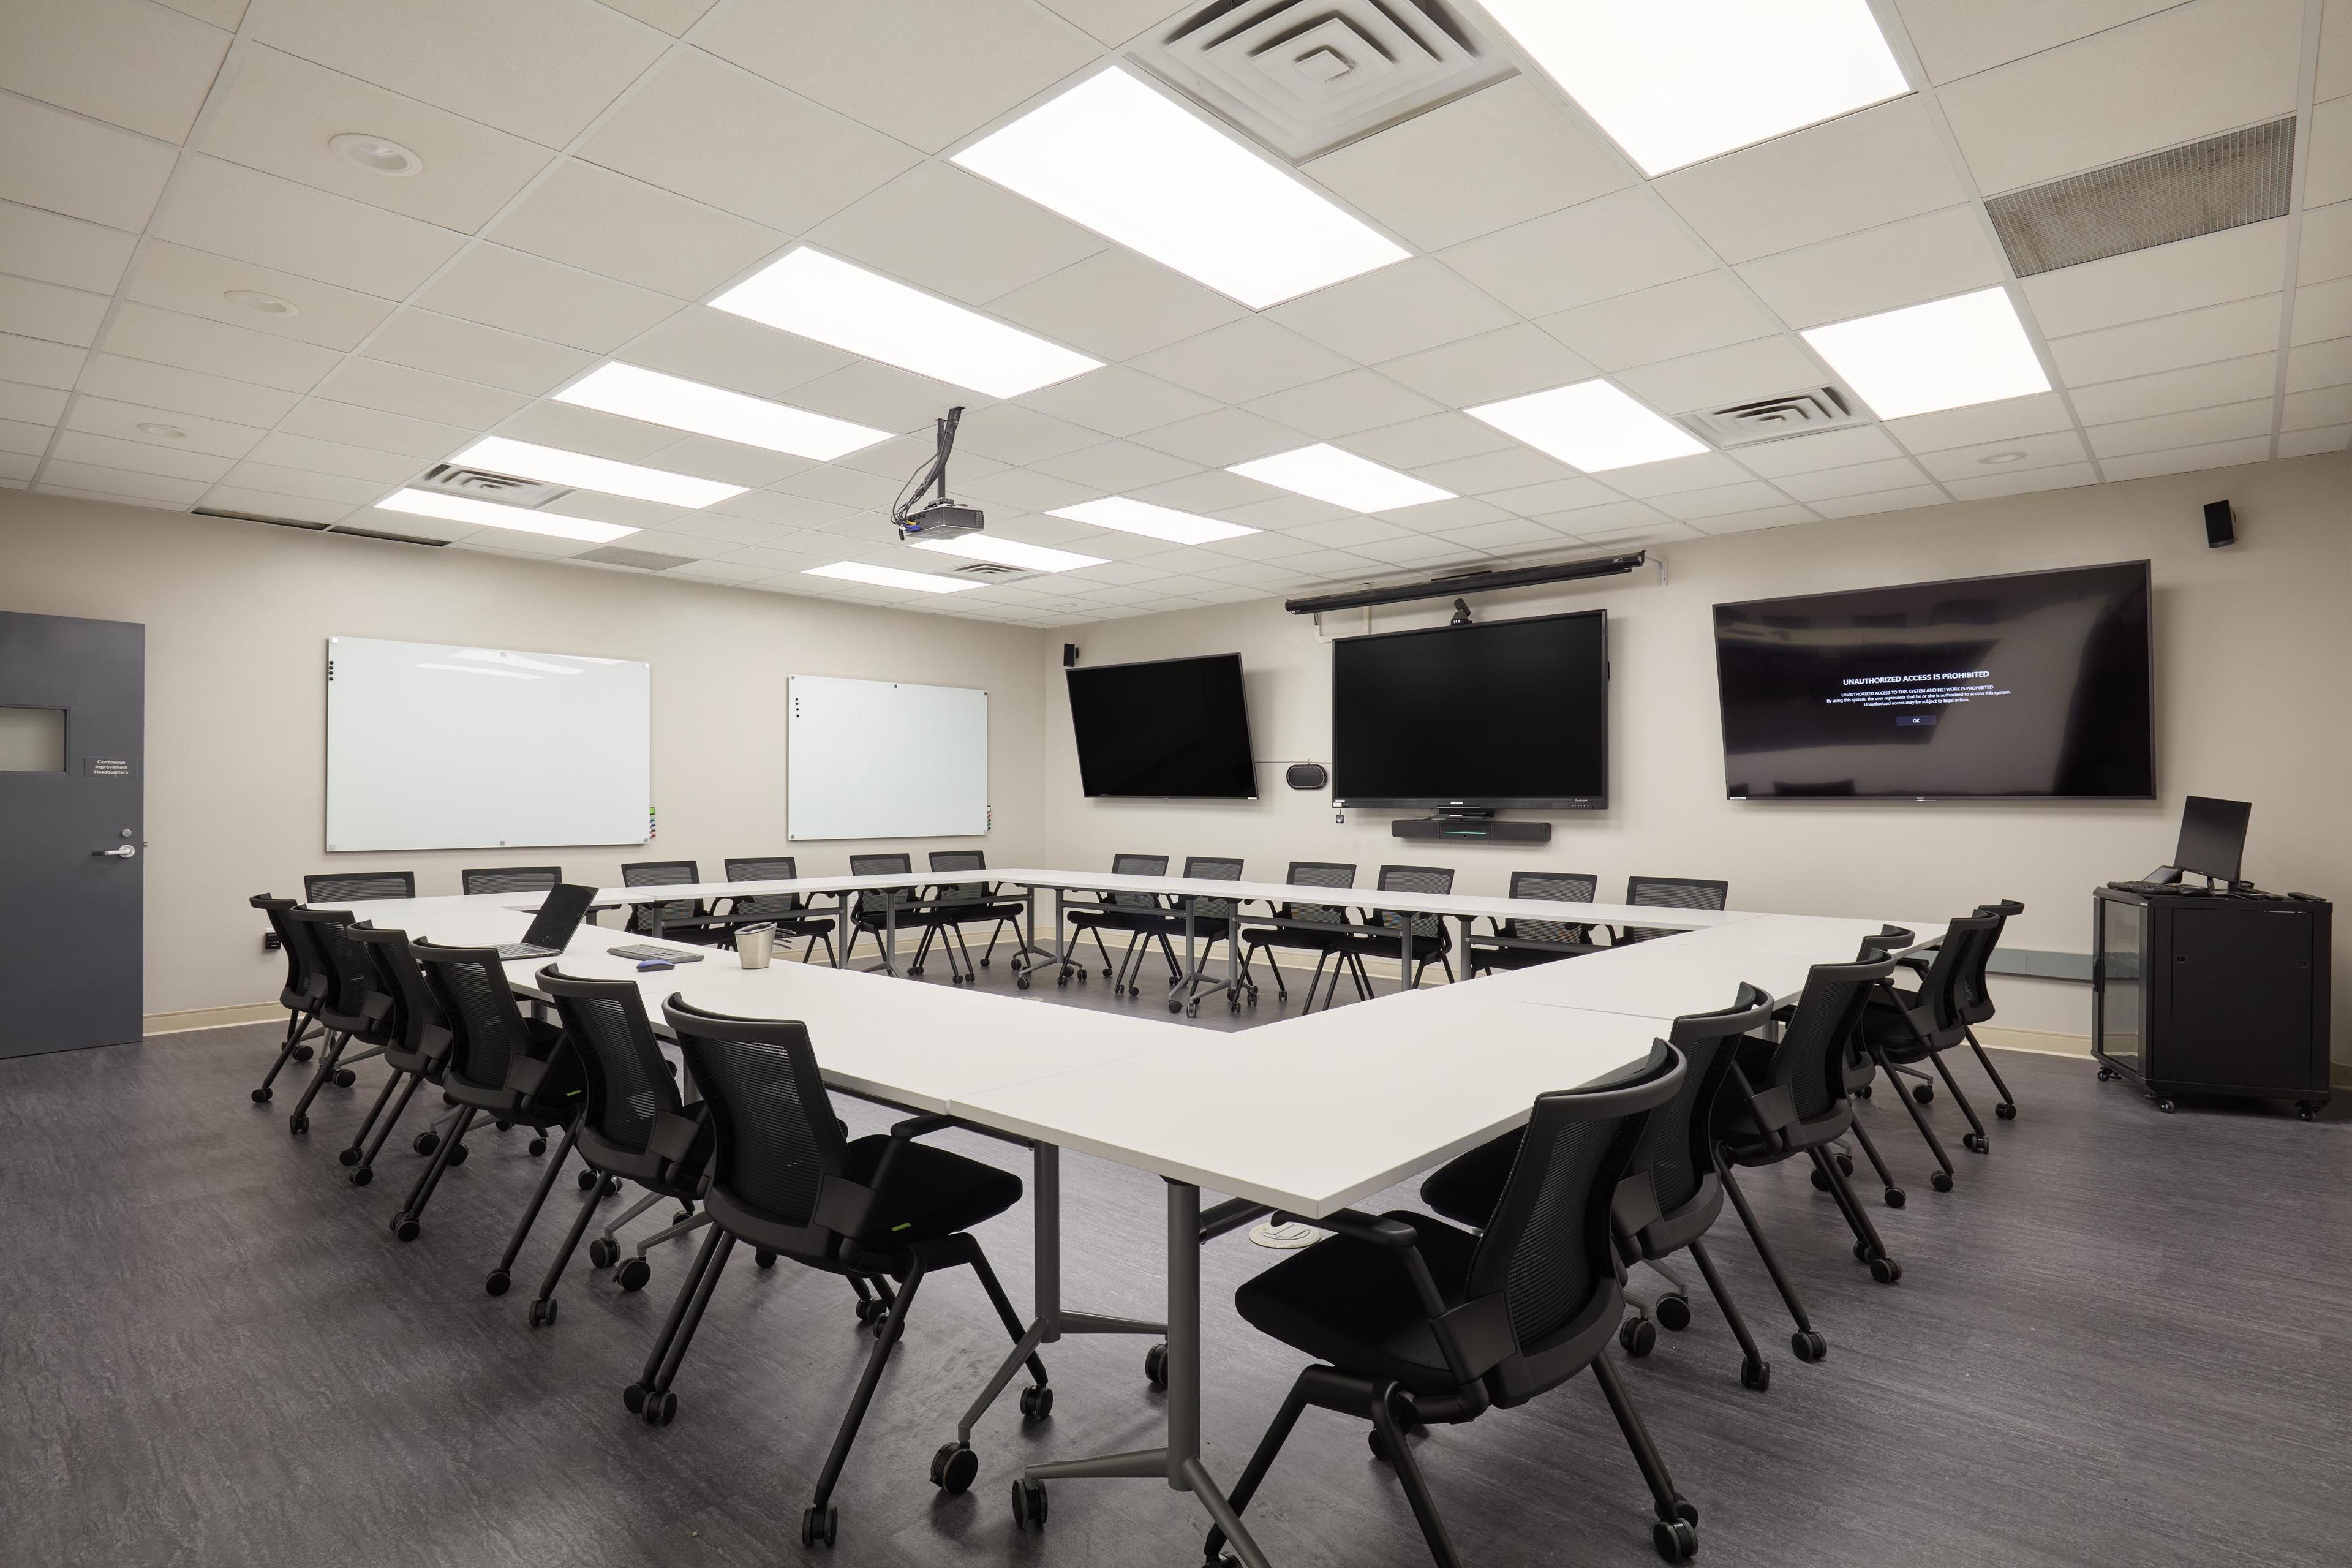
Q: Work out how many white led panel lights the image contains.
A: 12